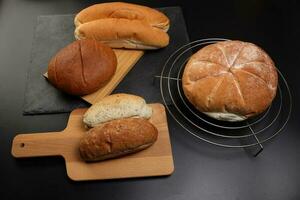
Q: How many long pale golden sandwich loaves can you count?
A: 2